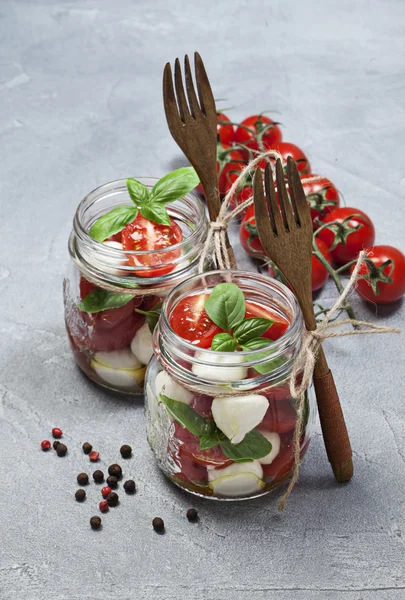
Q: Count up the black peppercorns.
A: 14